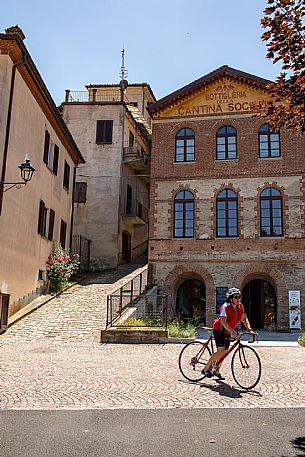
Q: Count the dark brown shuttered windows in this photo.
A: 6